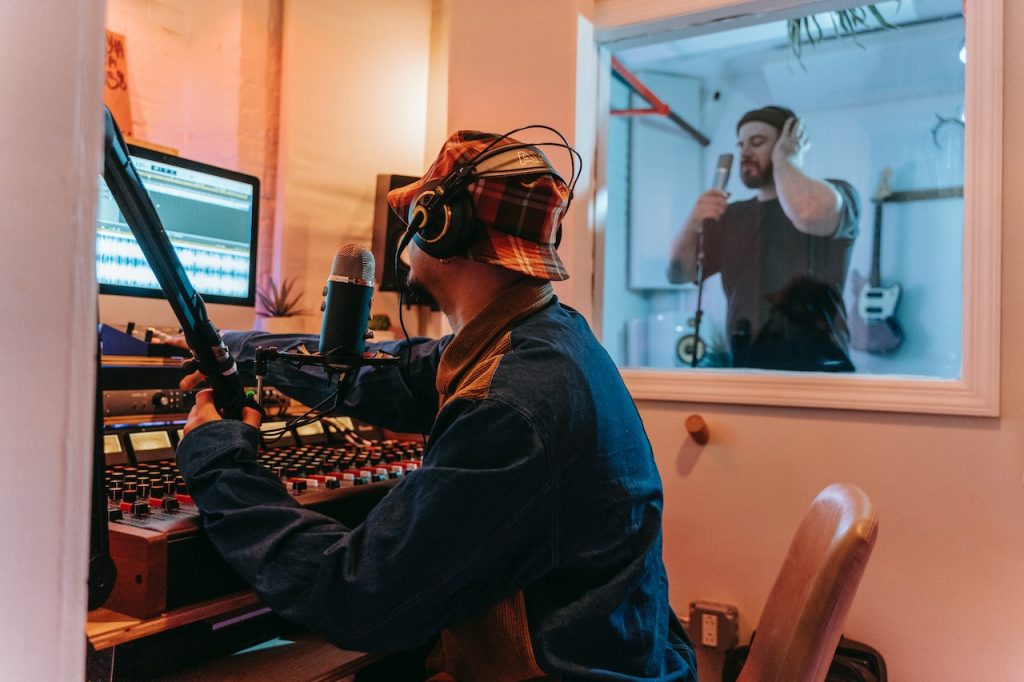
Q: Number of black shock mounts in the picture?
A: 1